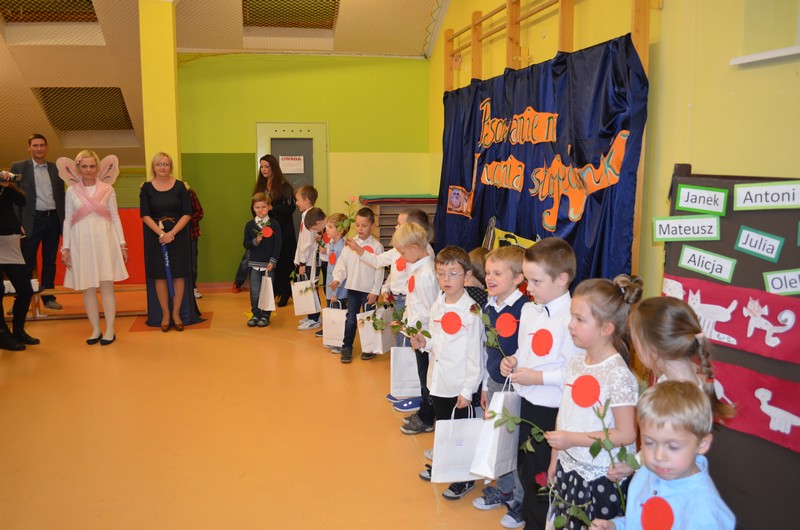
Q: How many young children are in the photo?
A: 14